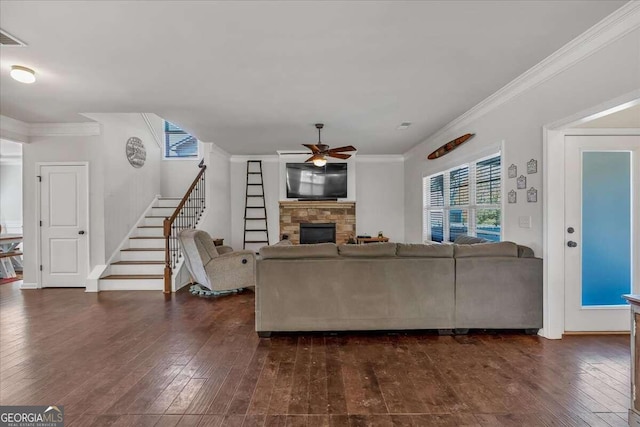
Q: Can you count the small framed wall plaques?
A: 5